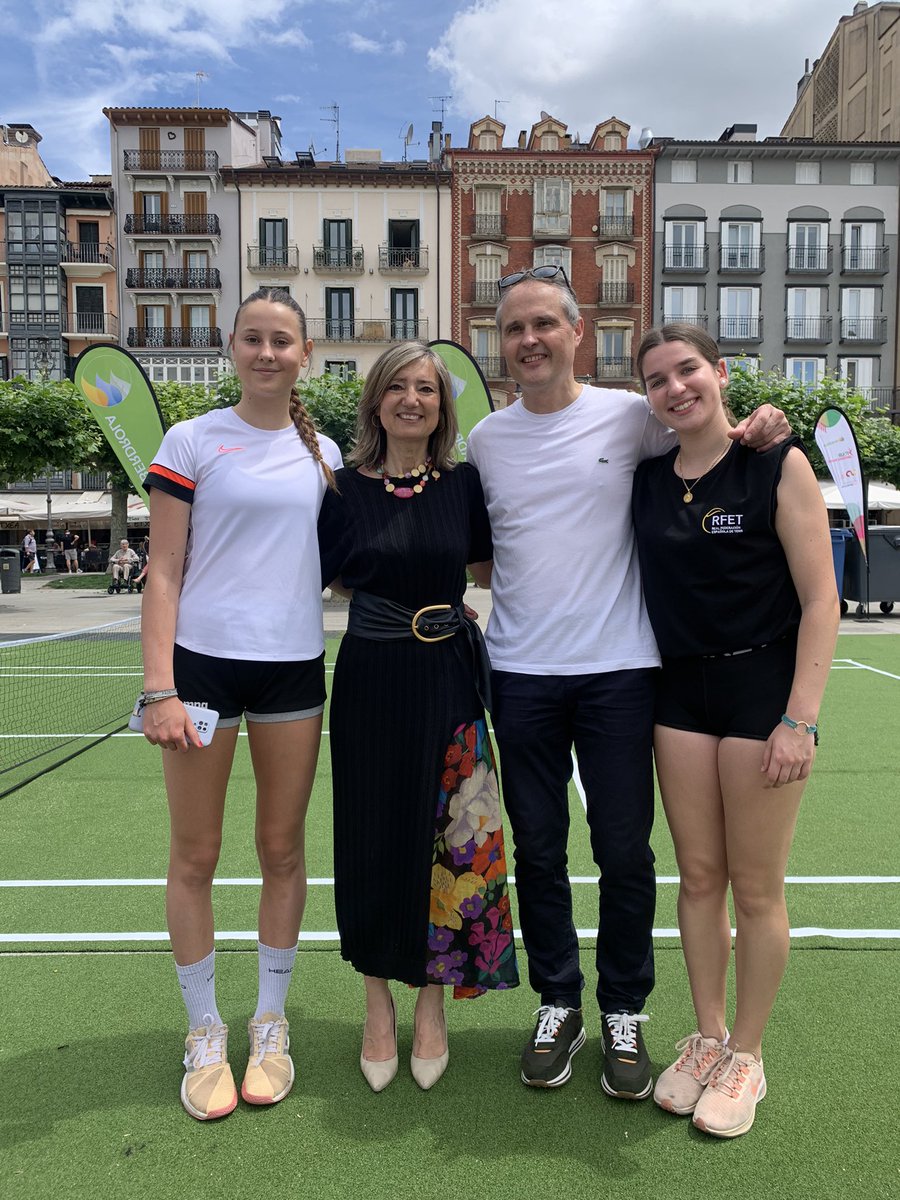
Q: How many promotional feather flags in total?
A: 3